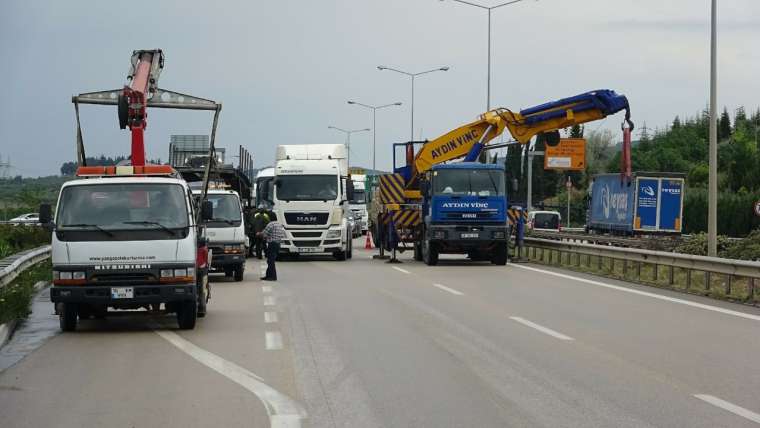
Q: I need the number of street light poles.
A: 5